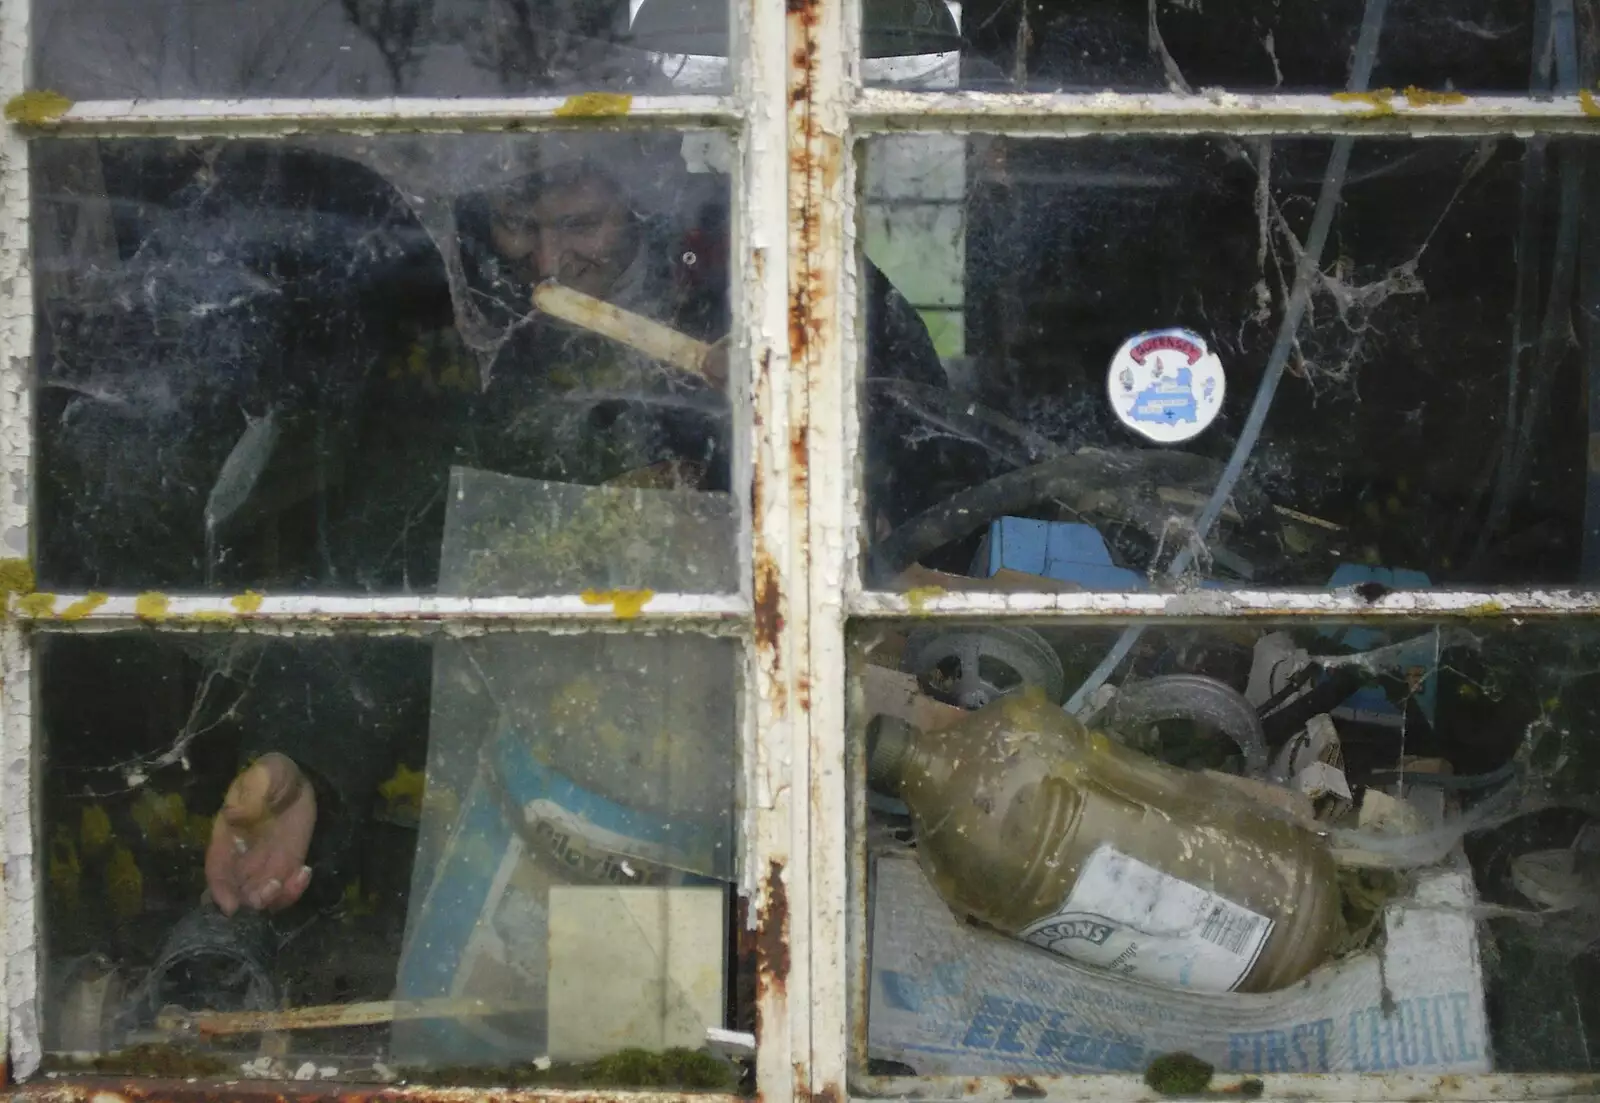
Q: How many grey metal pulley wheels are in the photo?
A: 2